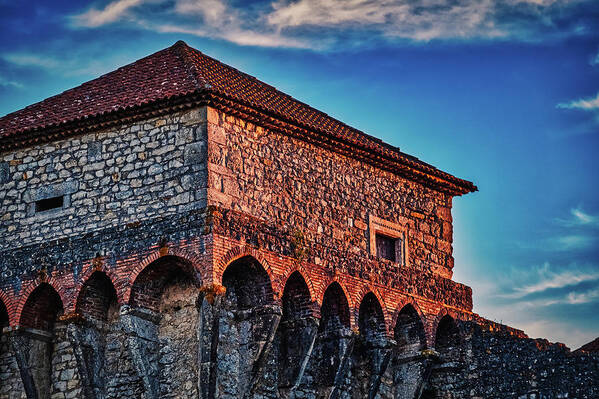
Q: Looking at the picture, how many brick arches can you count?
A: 10